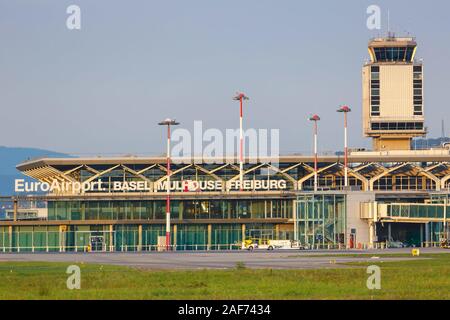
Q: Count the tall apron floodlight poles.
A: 4